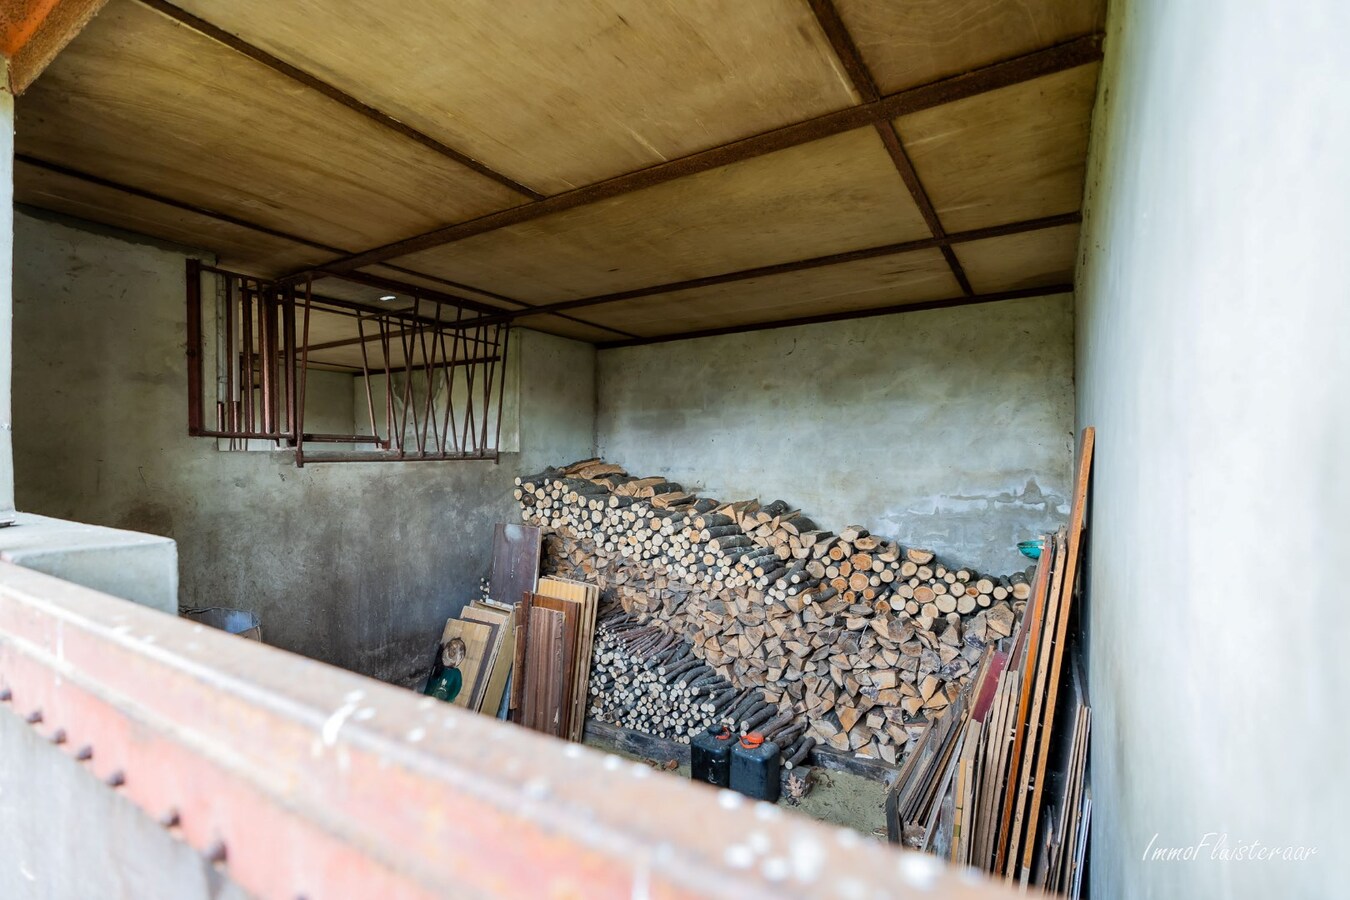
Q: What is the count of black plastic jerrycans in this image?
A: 2